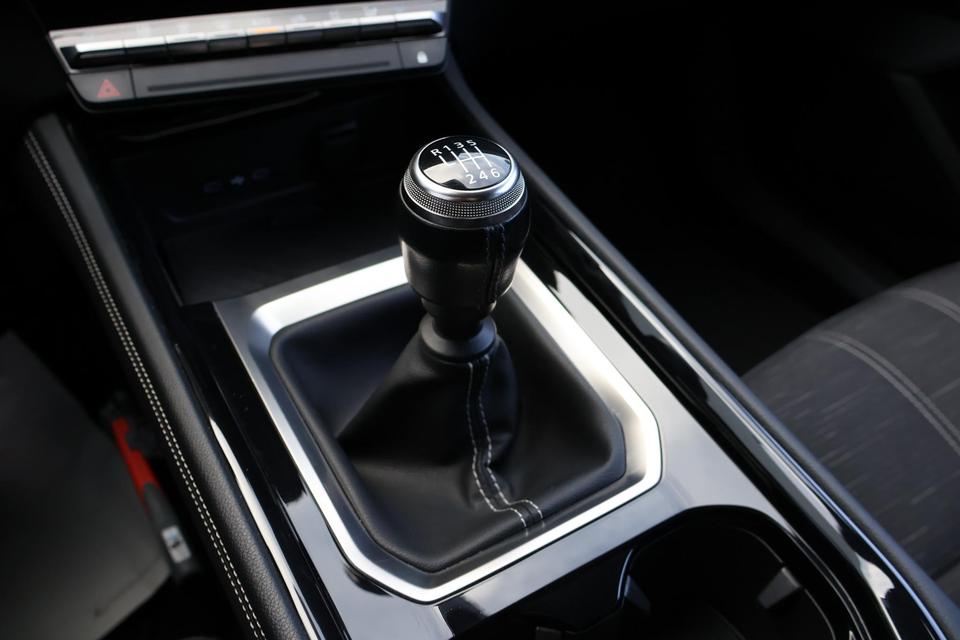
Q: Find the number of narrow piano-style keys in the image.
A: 9